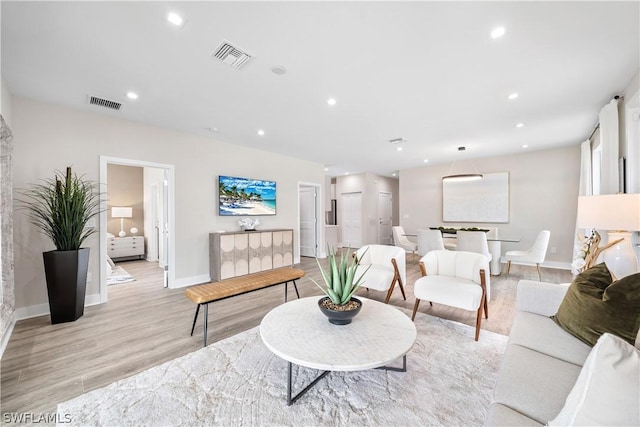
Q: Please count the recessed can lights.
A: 13